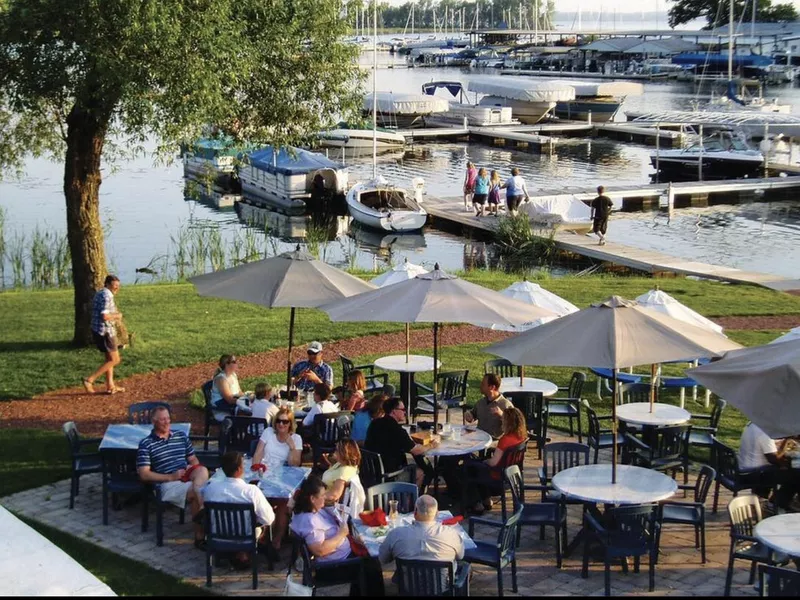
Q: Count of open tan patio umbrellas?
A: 4